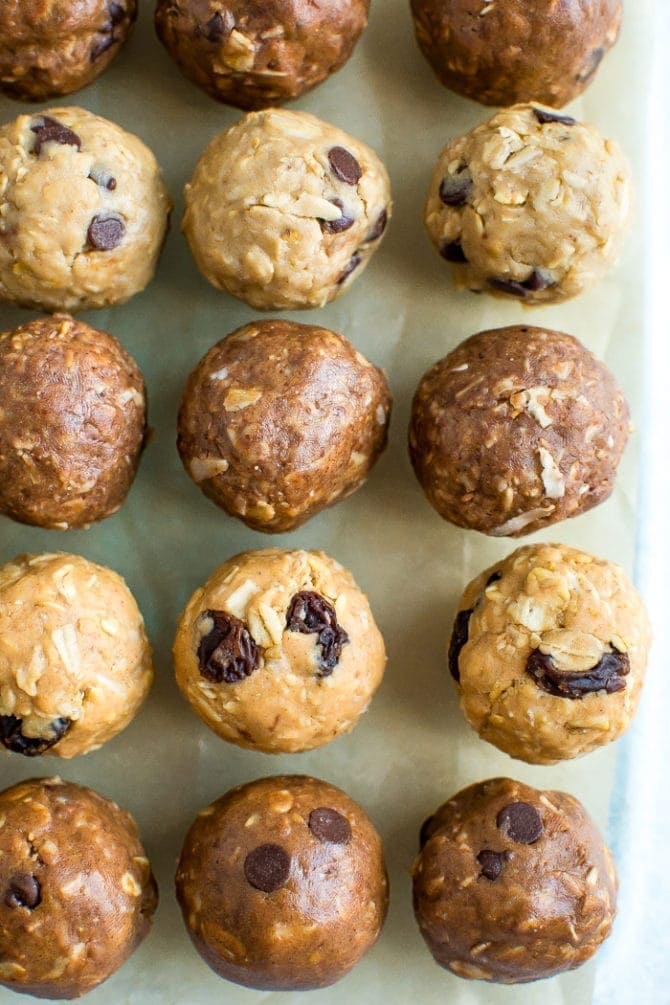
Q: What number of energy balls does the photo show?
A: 15